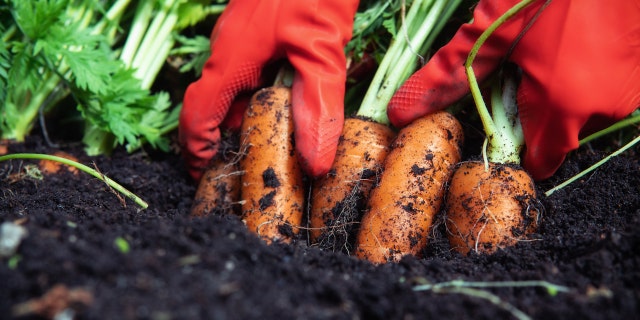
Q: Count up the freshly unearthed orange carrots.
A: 5